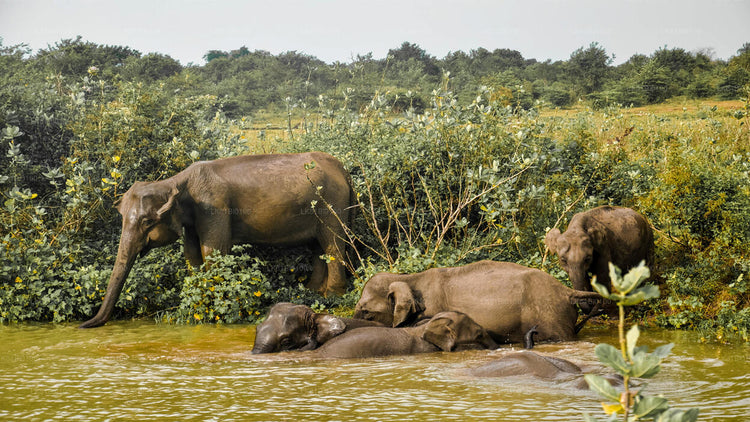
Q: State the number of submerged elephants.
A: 4